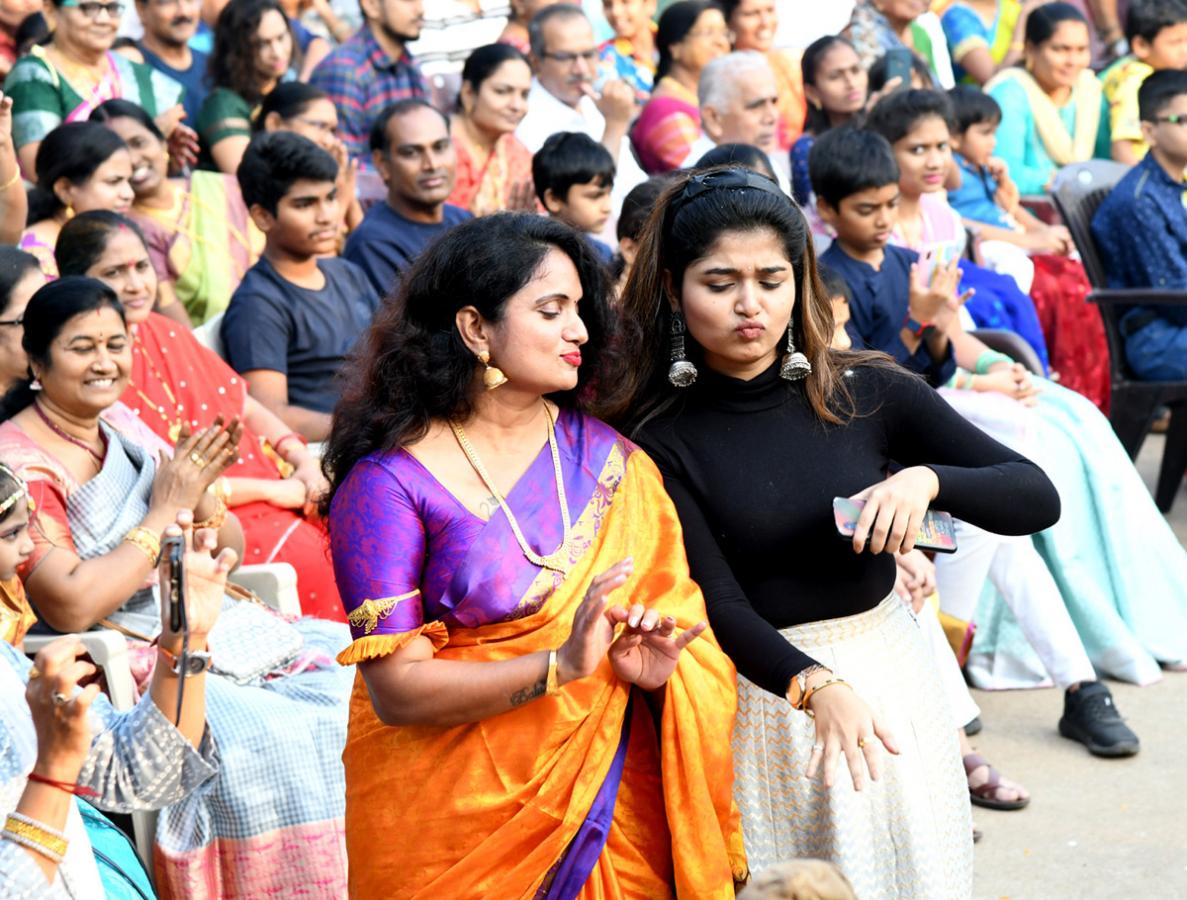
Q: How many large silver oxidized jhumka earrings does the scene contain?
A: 2